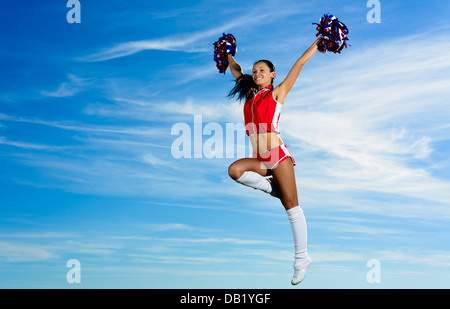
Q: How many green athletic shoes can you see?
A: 0